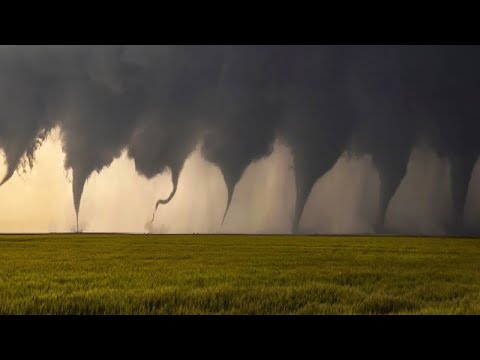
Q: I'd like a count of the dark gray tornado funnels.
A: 7